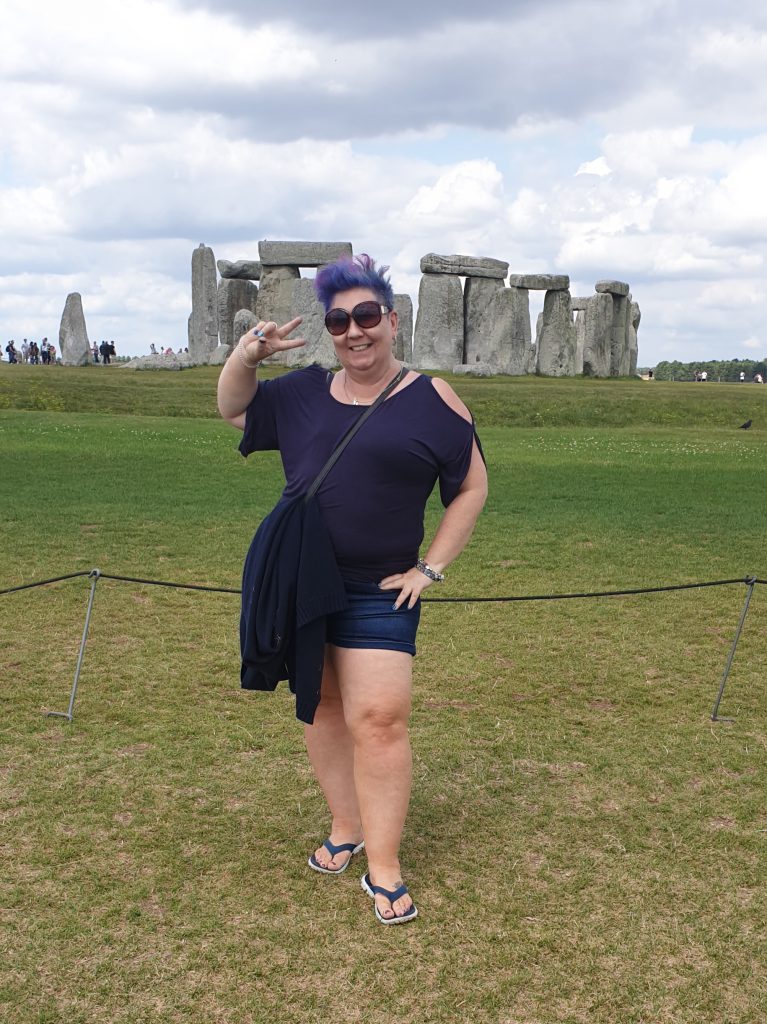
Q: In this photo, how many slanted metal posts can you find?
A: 2